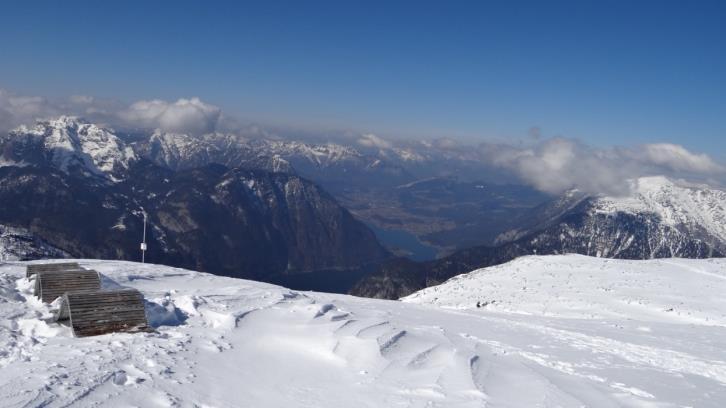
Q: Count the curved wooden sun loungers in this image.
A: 3